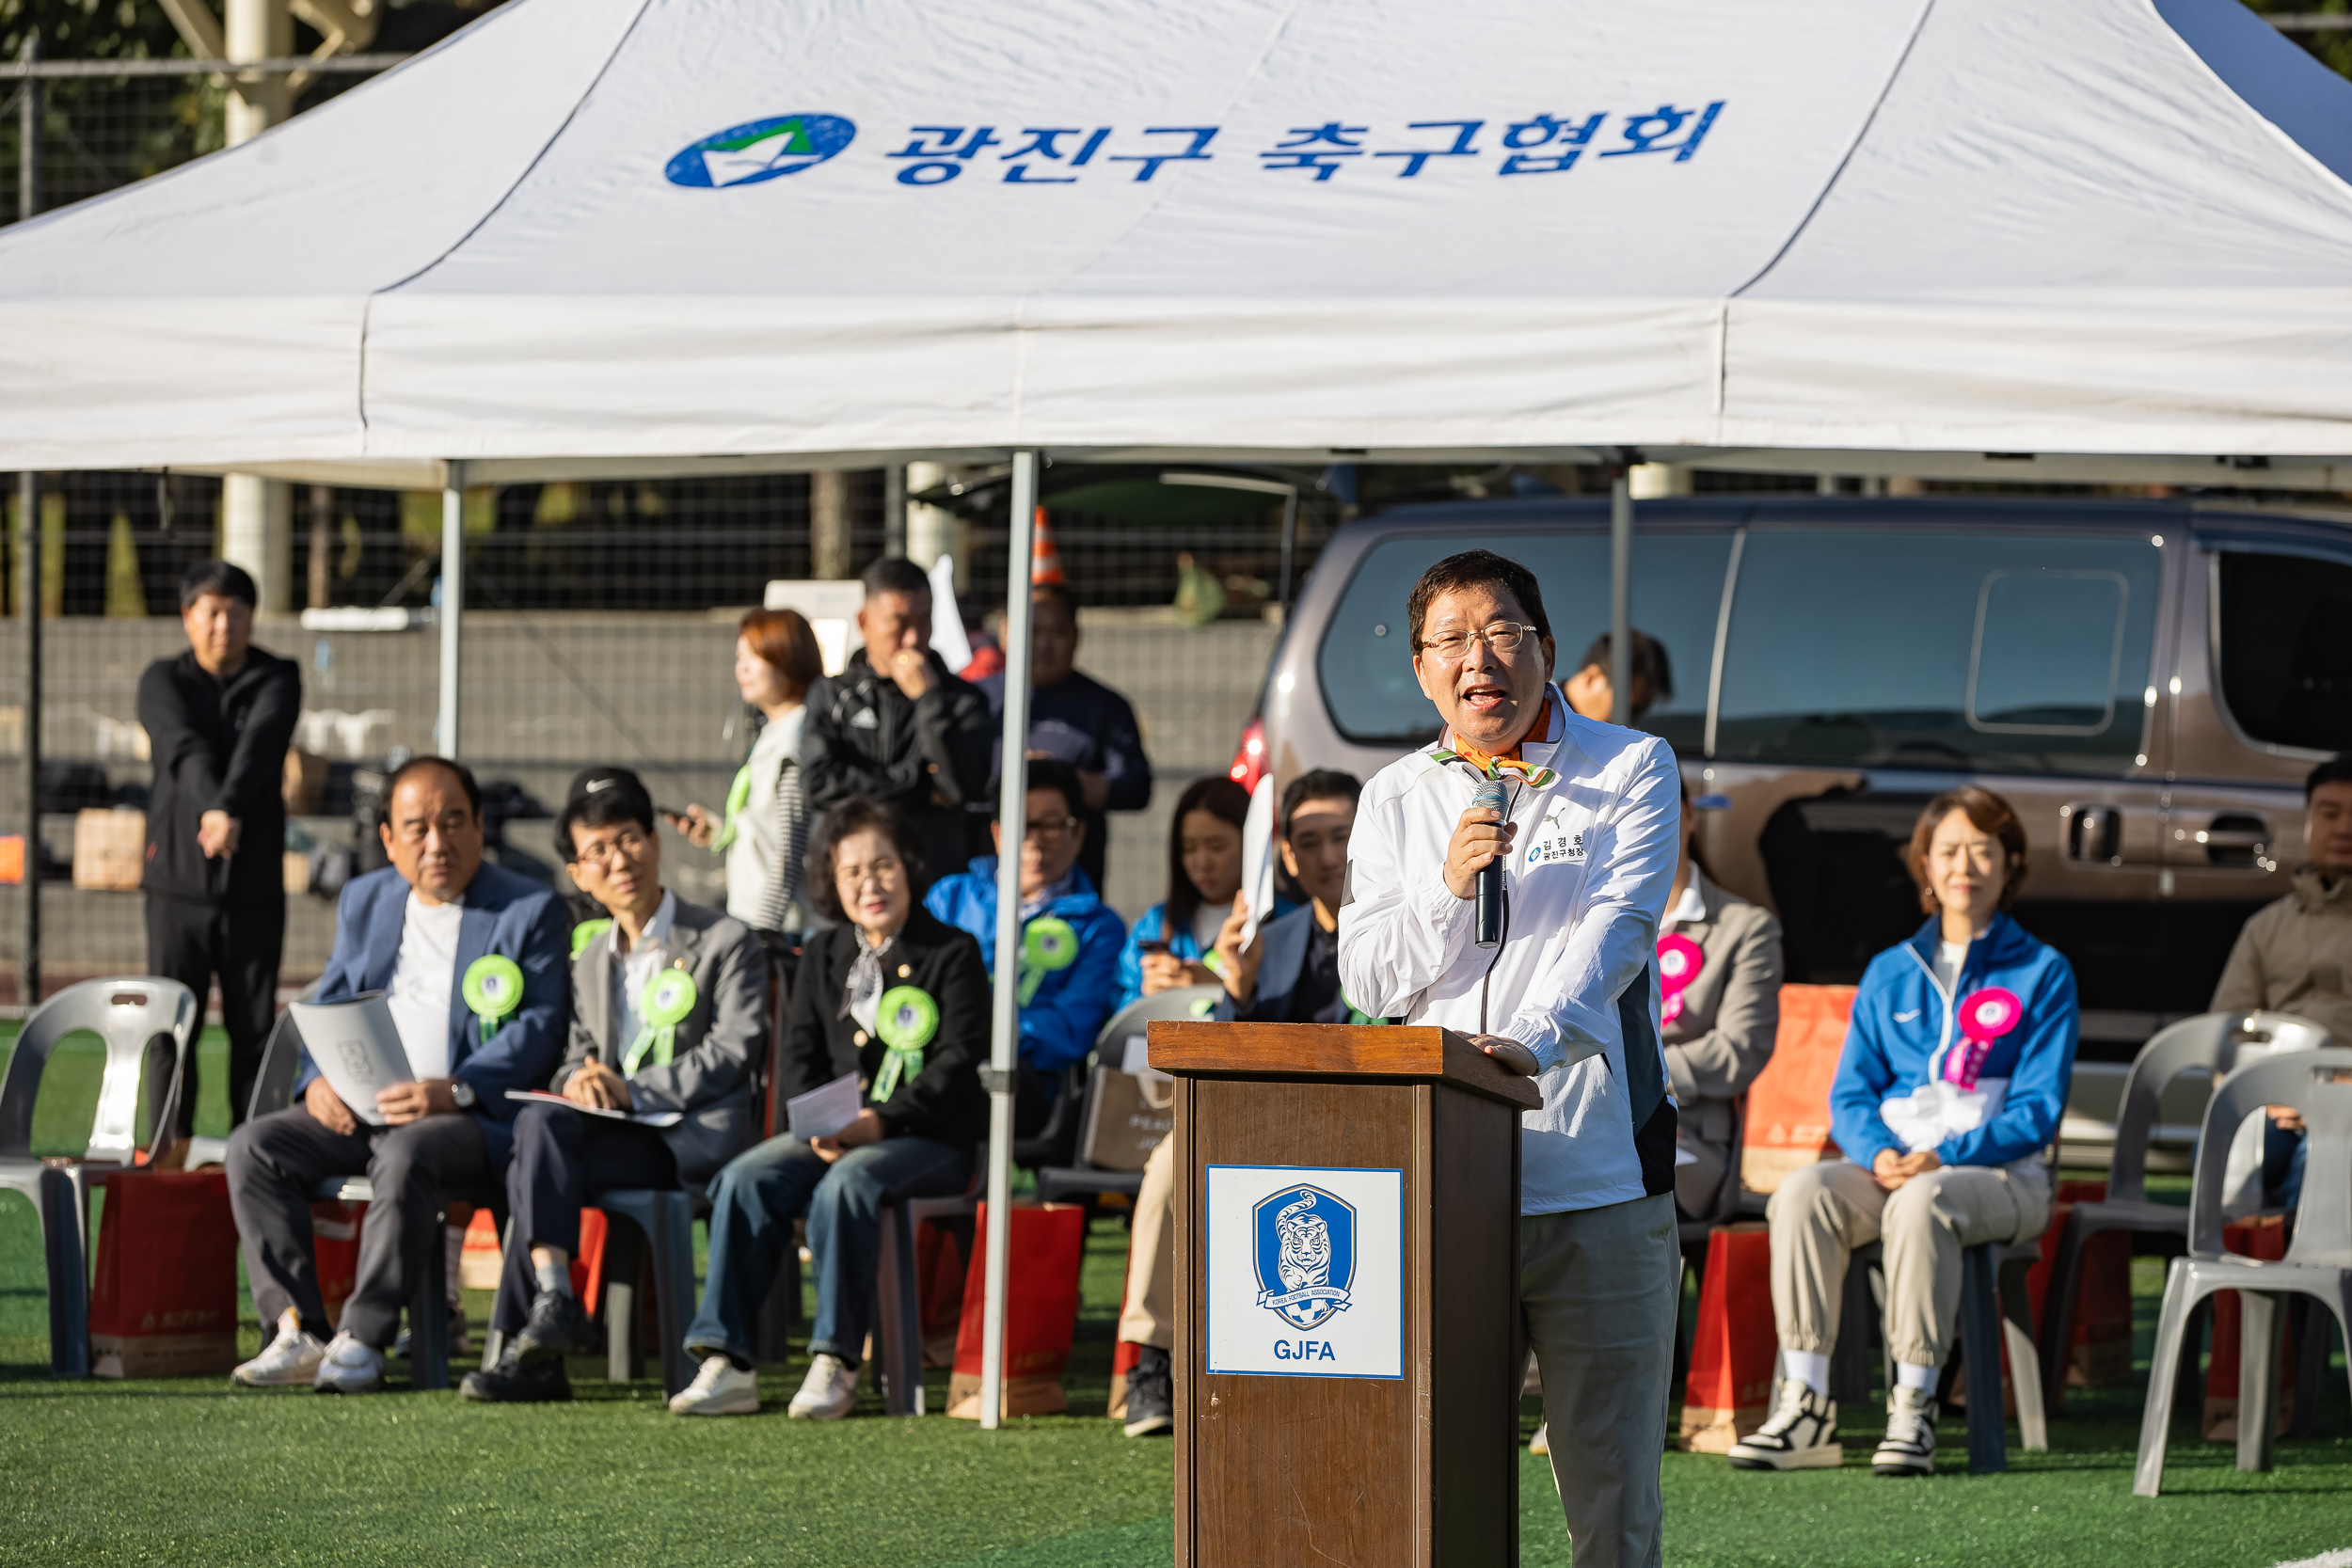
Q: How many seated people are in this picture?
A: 9